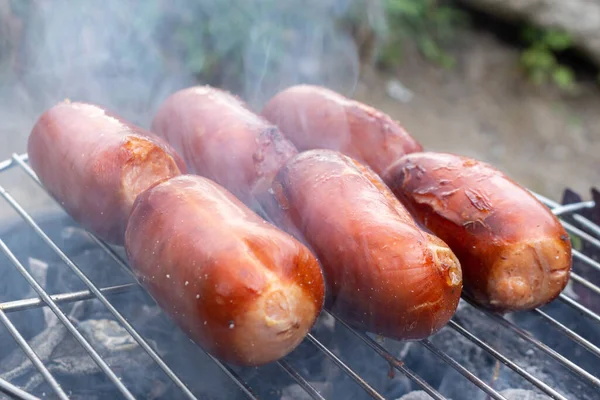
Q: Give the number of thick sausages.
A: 6